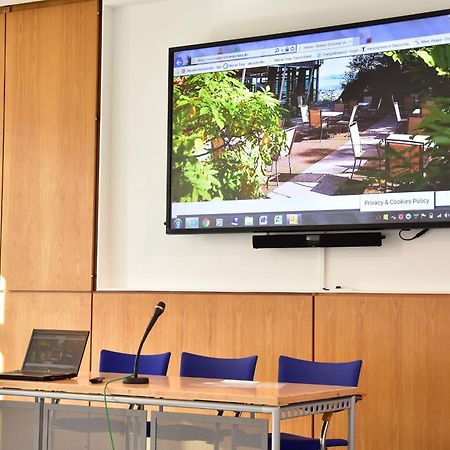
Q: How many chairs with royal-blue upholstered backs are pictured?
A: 3